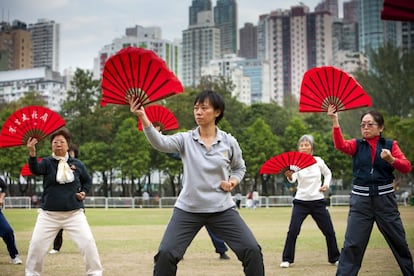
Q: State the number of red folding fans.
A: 7